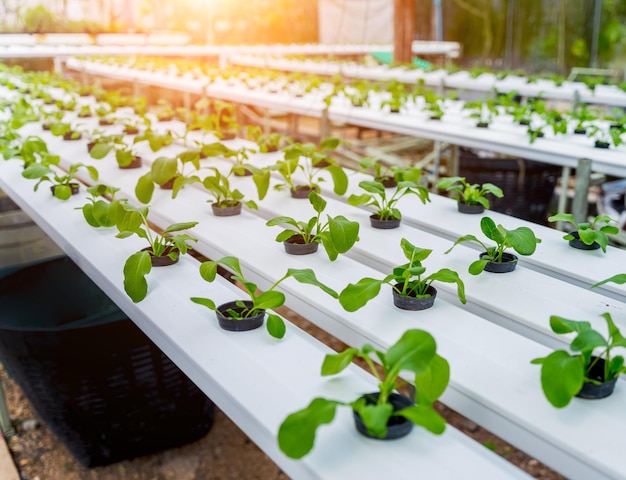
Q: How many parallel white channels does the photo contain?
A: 4